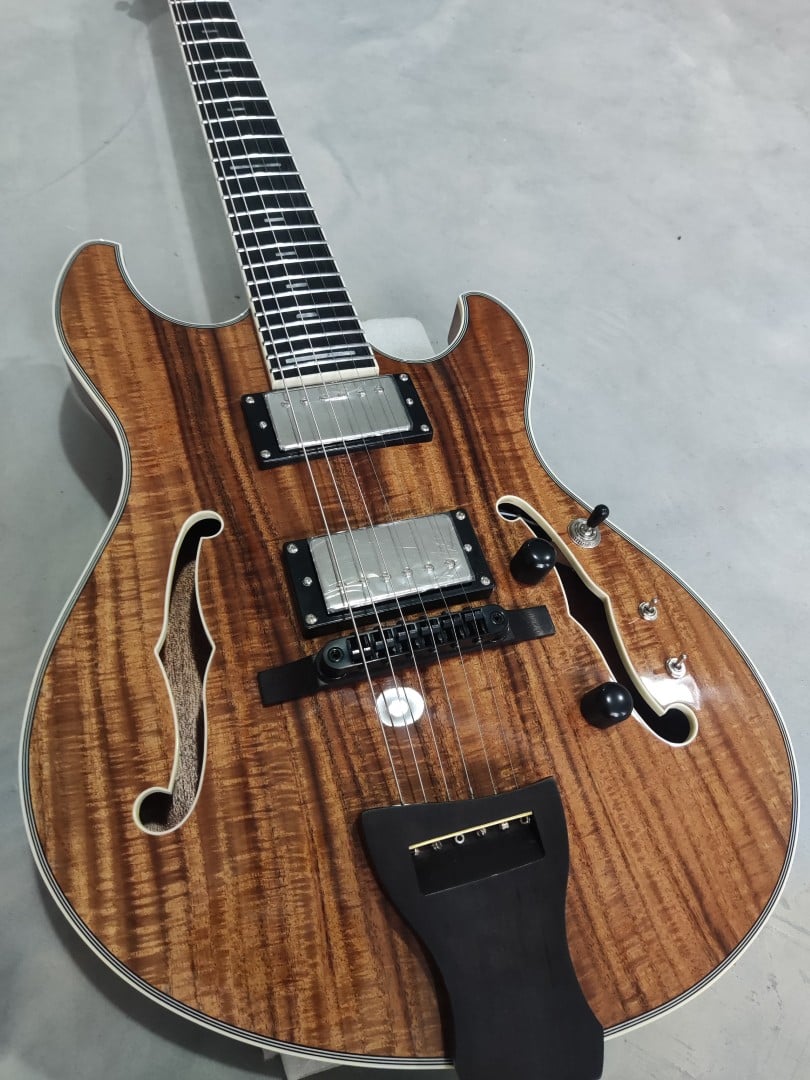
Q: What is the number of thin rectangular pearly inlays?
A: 9